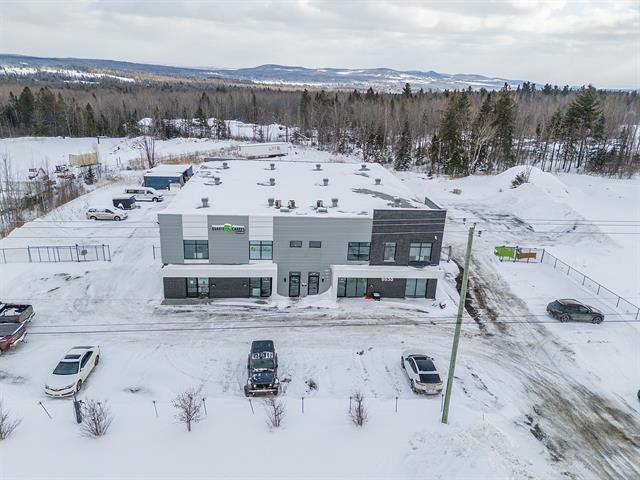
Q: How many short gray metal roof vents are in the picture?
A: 12